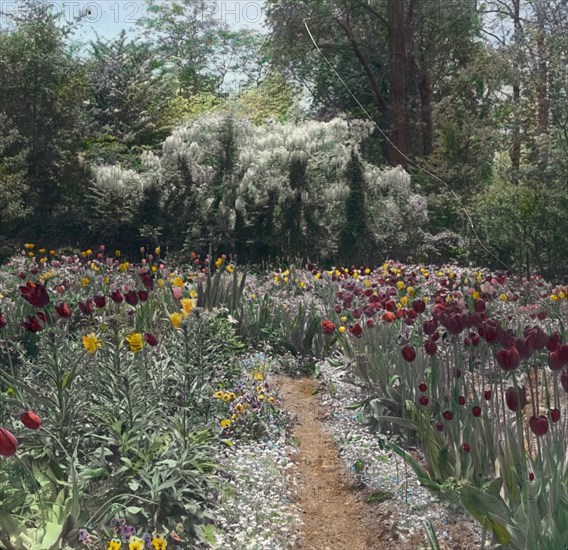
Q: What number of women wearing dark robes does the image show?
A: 0